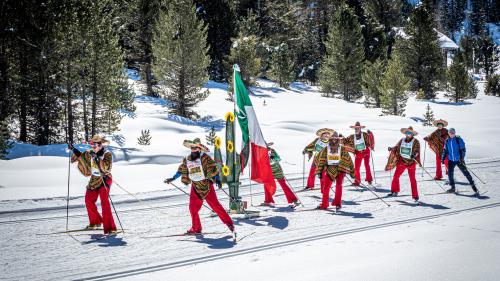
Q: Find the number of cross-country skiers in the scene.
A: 9